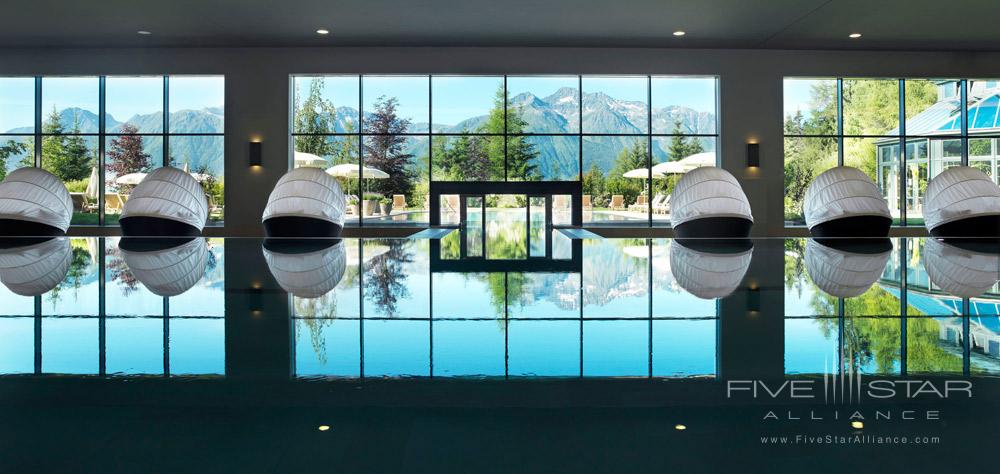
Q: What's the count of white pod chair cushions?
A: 6